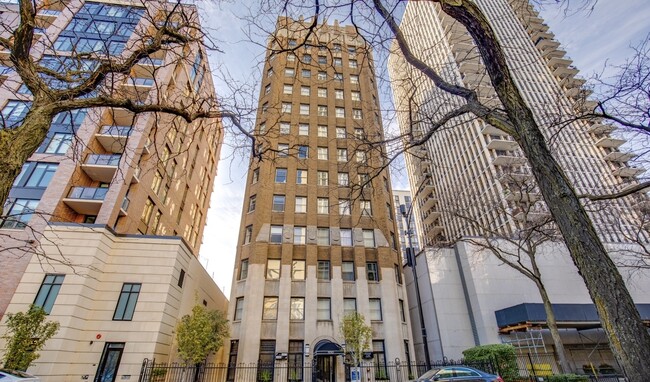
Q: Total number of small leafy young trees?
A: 3